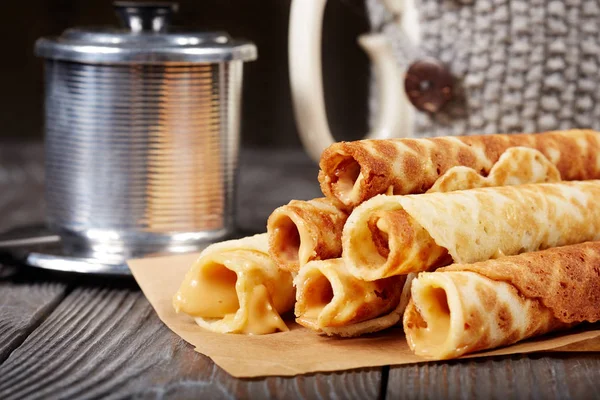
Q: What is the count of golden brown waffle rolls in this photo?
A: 6